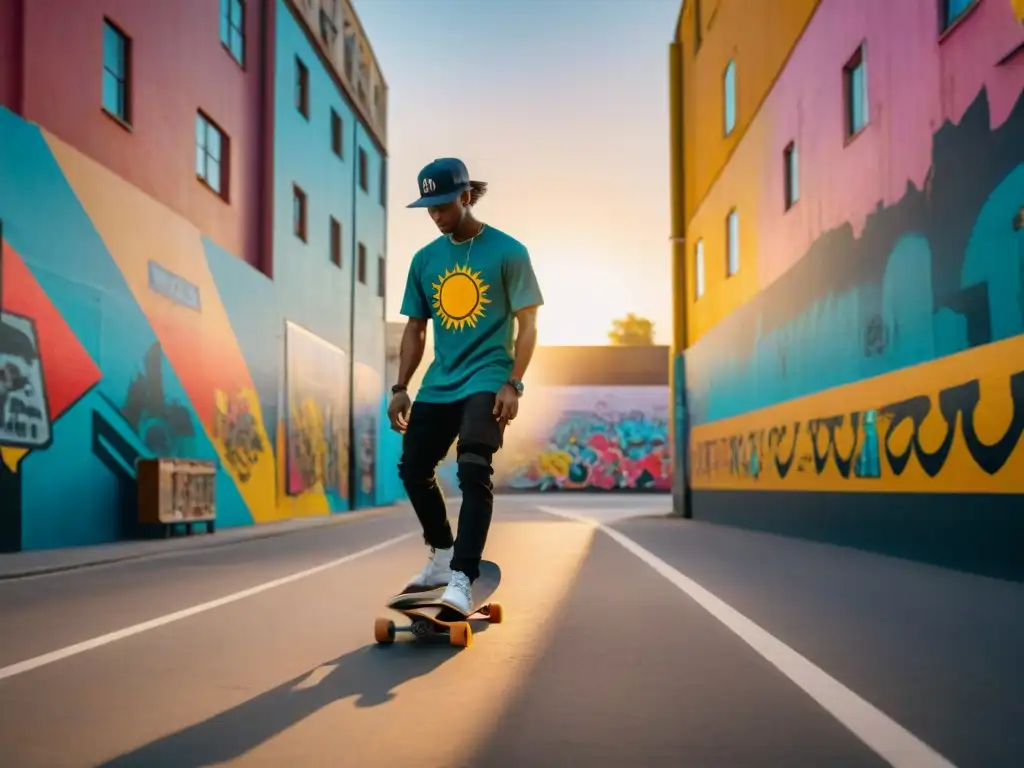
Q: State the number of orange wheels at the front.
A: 2